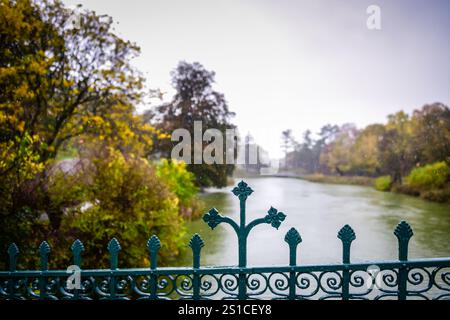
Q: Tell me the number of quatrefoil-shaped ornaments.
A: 3